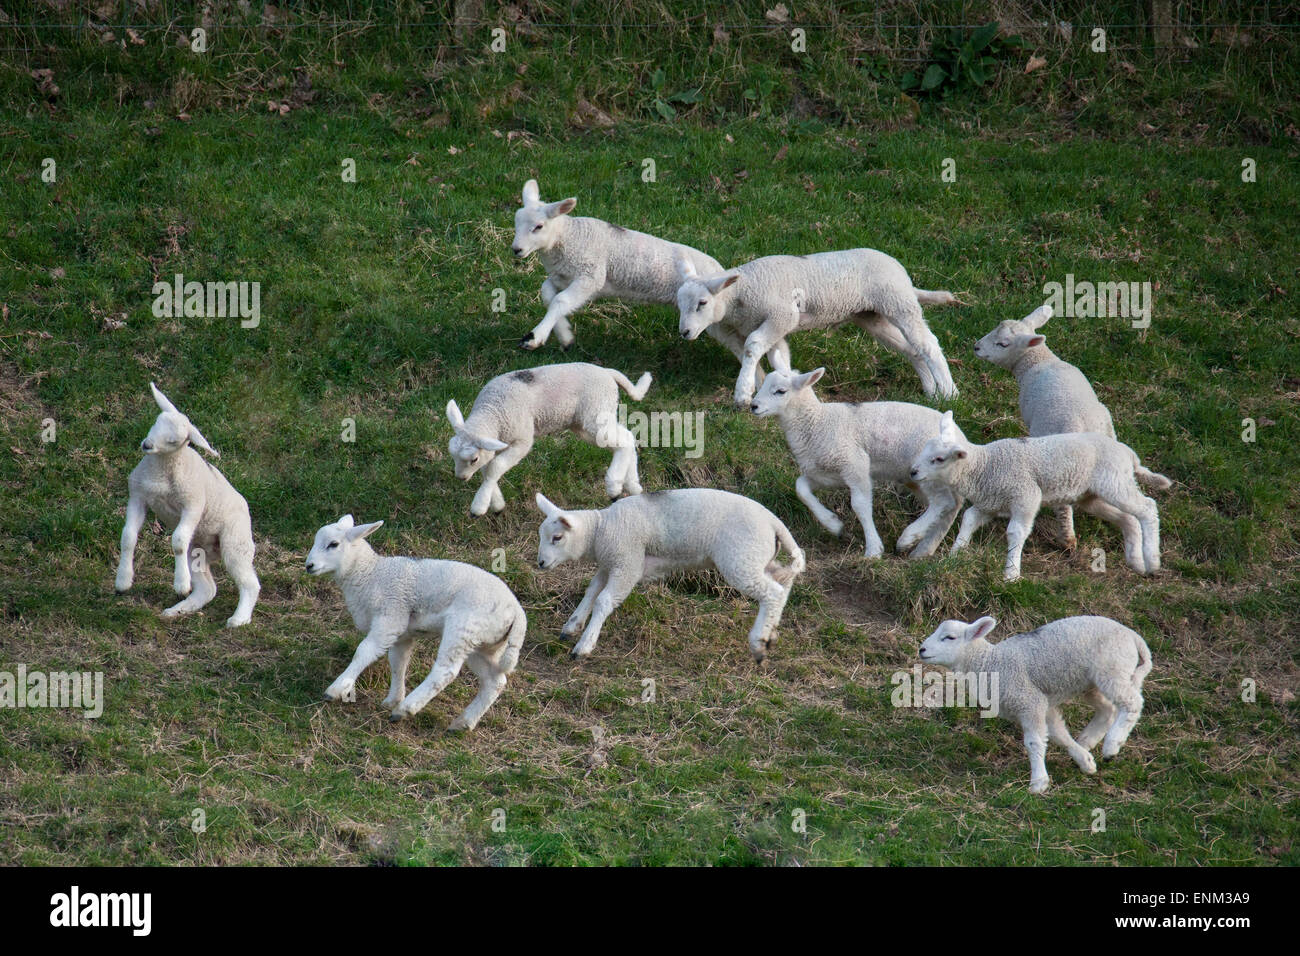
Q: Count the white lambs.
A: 10